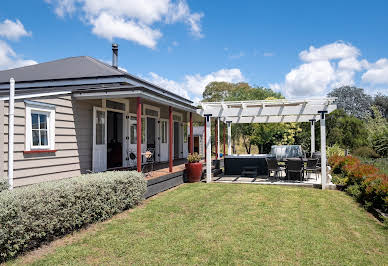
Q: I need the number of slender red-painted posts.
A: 6